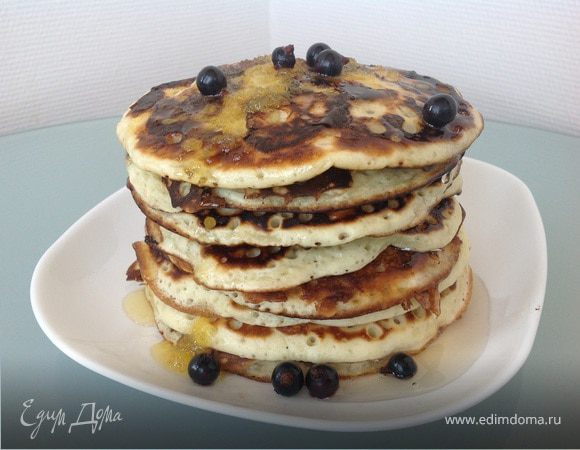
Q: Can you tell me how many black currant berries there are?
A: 9